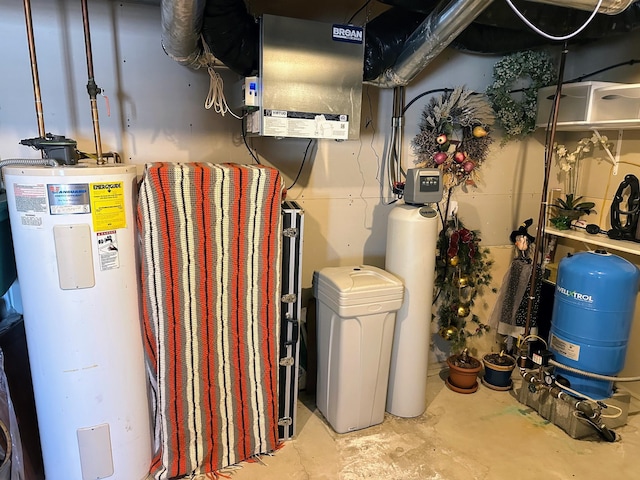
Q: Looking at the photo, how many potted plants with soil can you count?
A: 2